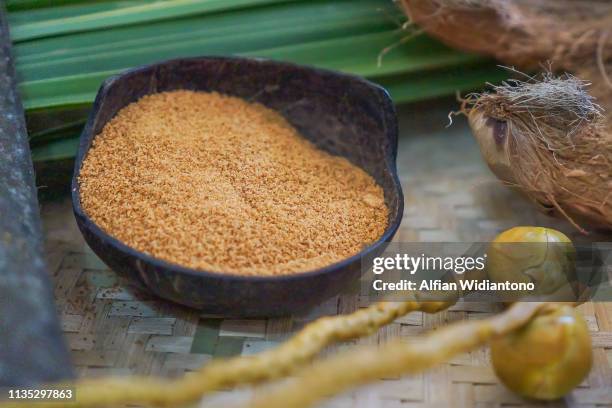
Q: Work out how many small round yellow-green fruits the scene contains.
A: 2